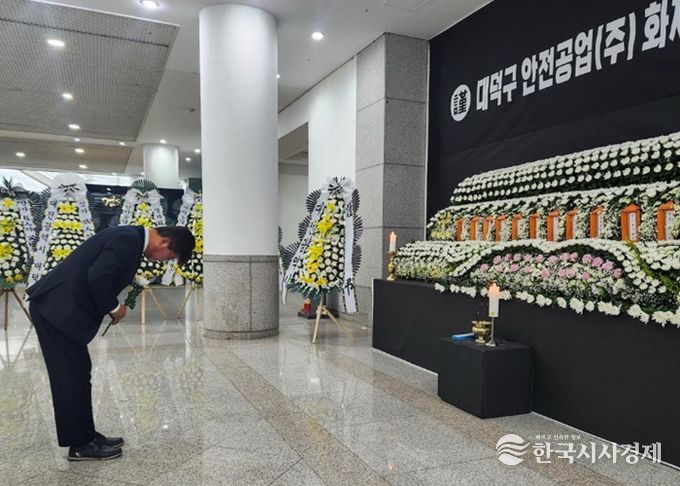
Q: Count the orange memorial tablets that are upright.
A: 11